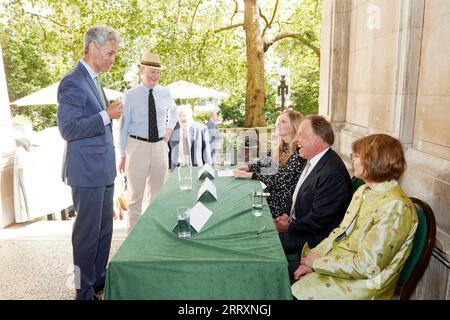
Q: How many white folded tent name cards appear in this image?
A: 3